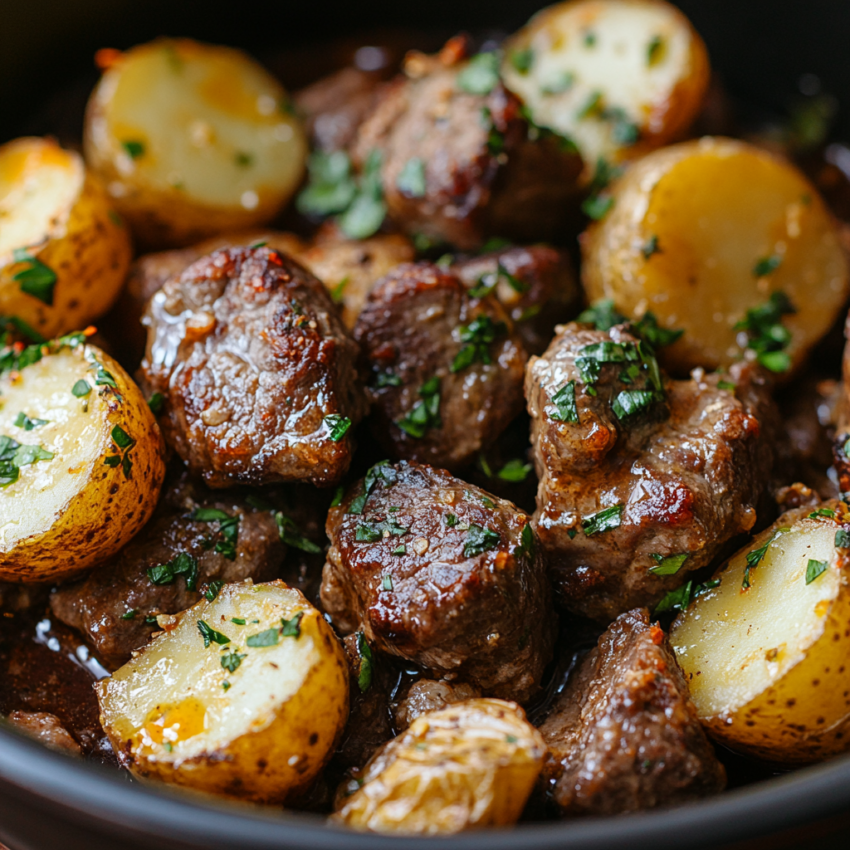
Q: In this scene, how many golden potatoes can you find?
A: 8